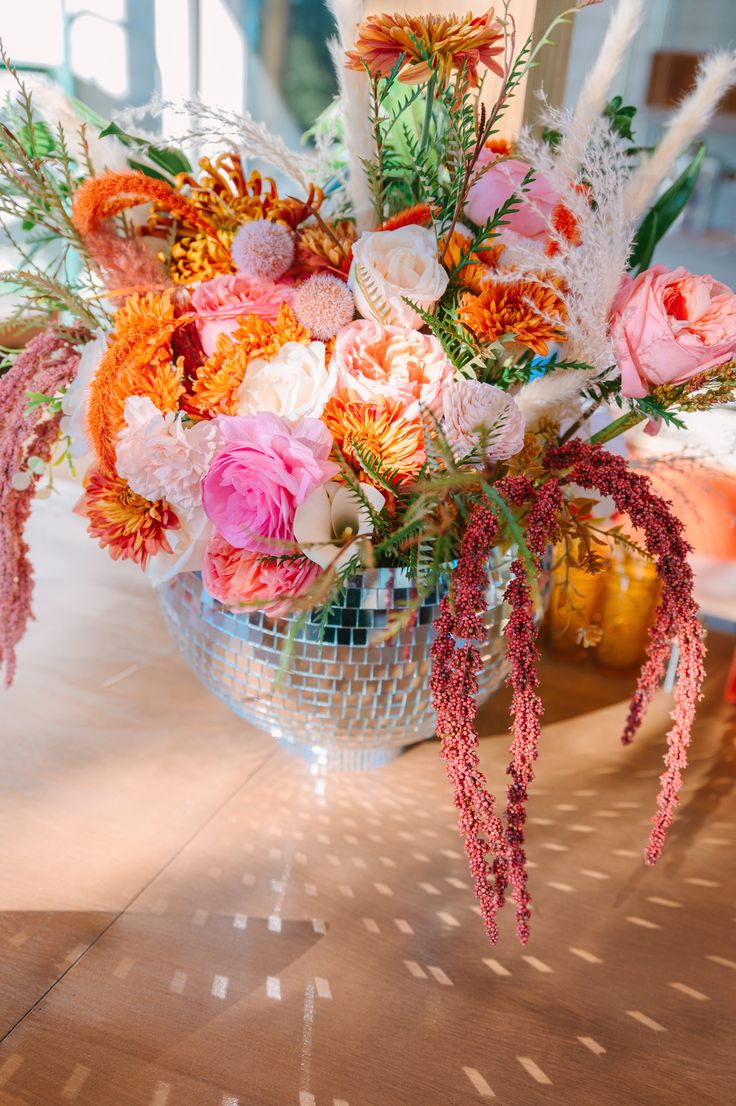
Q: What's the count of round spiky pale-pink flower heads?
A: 2